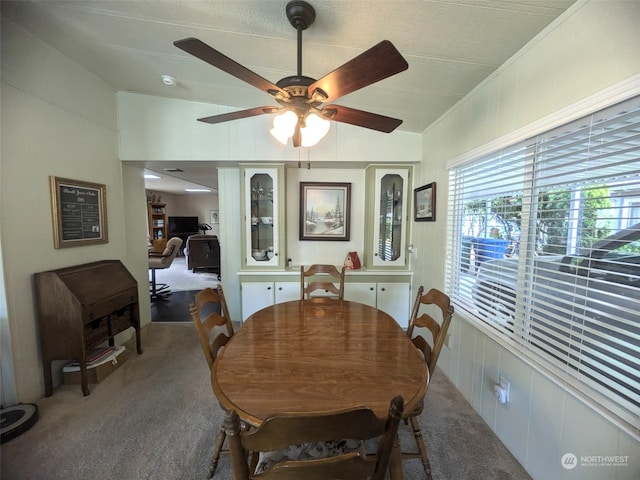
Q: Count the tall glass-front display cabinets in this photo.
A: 2